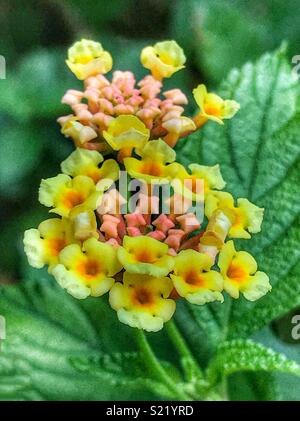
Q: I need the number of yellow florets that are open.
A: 15